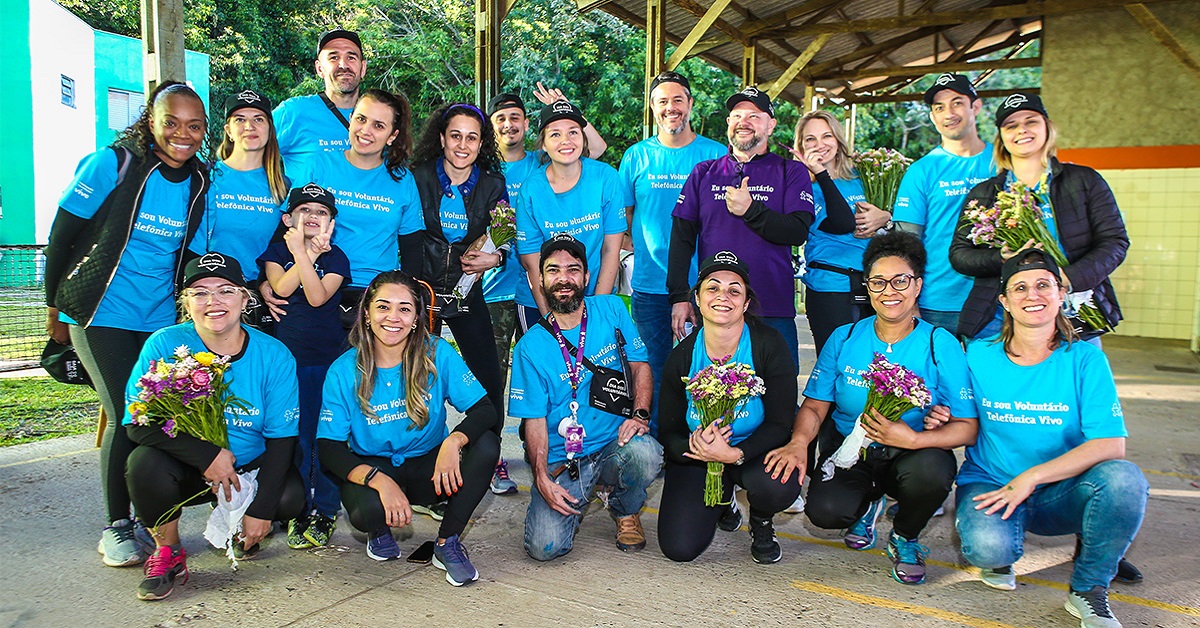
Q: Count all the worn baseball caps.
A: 13